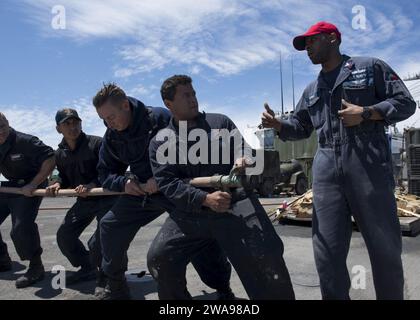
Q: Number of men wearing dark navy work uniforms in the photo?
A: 5